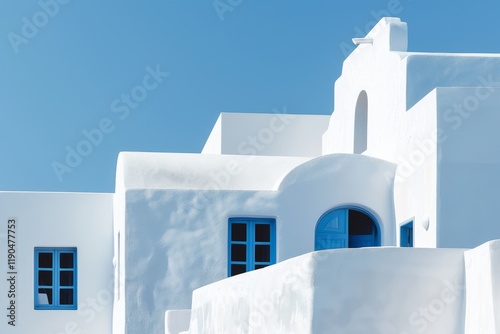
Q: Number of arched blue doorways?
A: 1